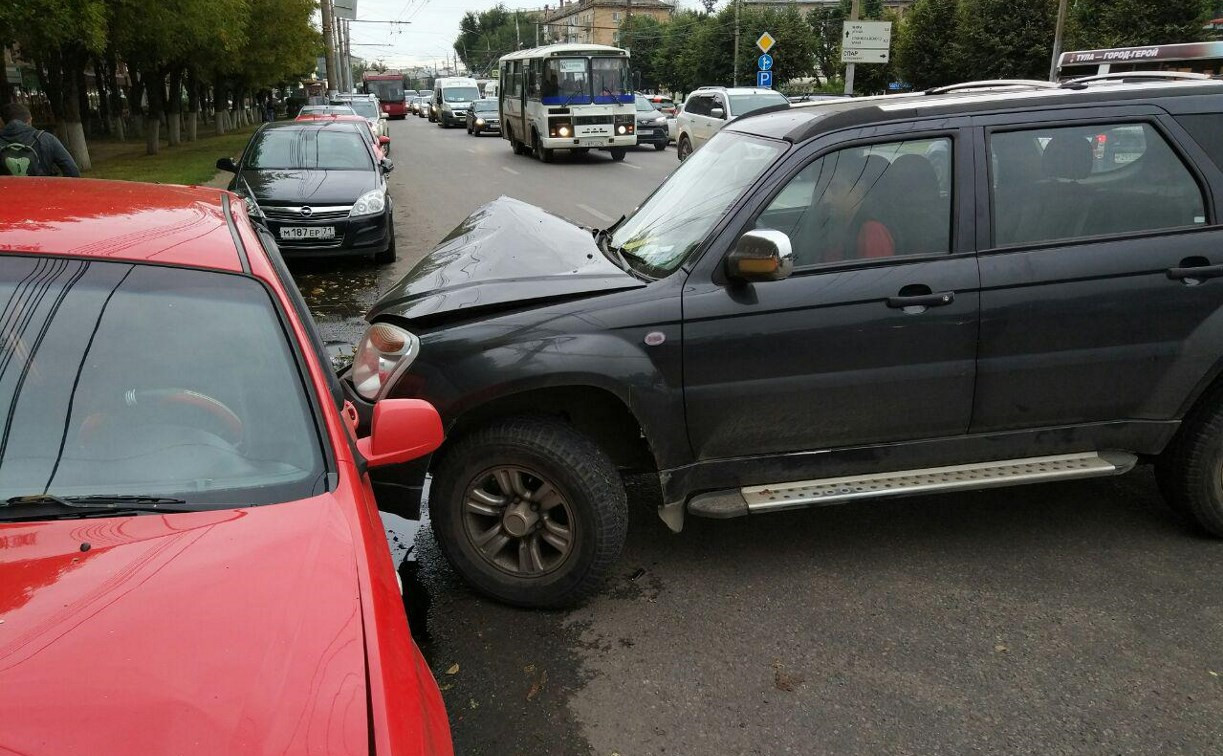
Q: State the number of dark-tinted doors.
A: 2